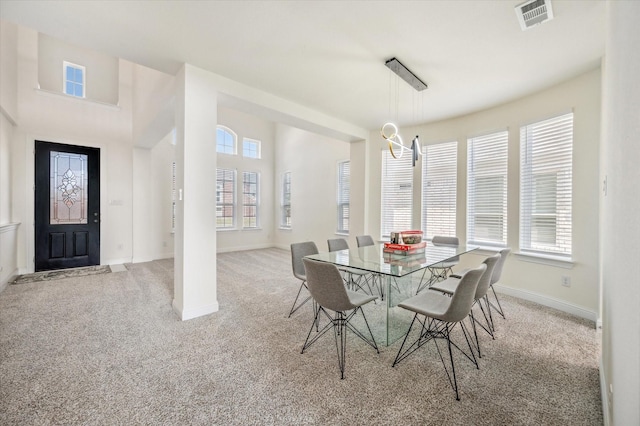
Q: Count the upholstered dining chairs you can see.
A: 8